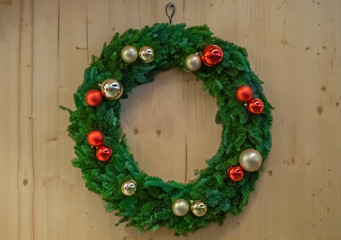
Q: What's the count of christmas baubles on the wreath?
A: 15